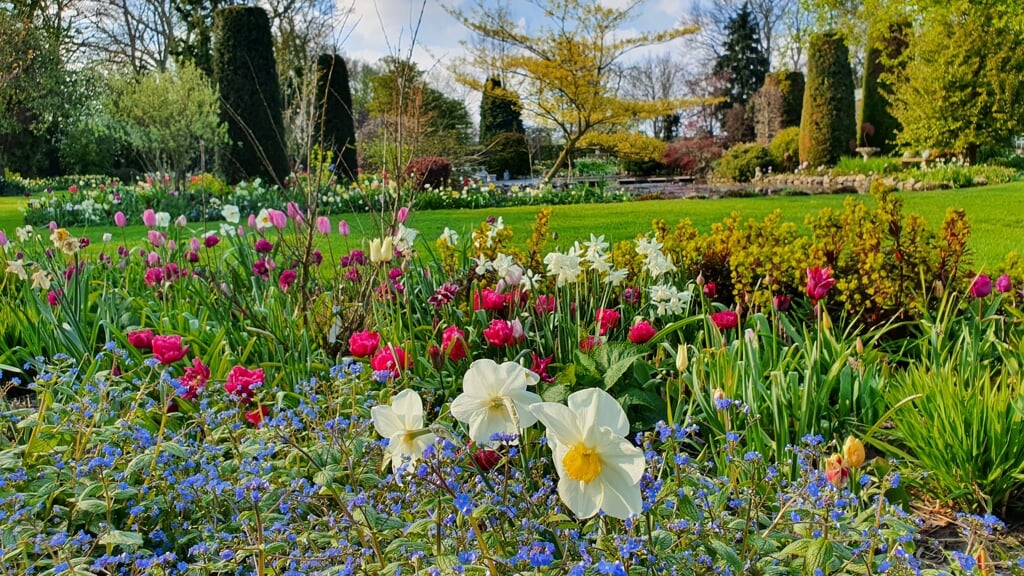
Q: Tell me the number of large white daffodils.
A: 3